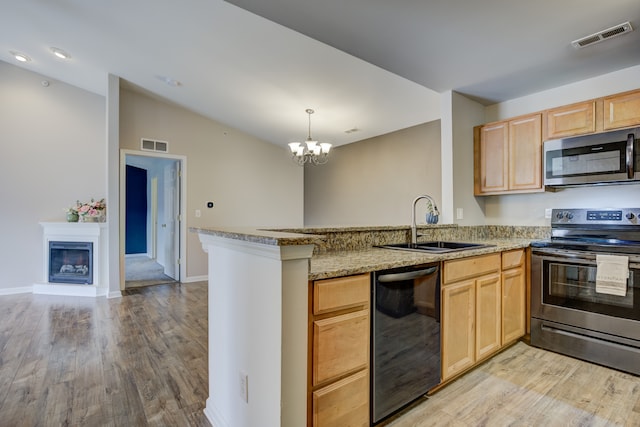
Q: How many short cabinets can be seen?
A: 2